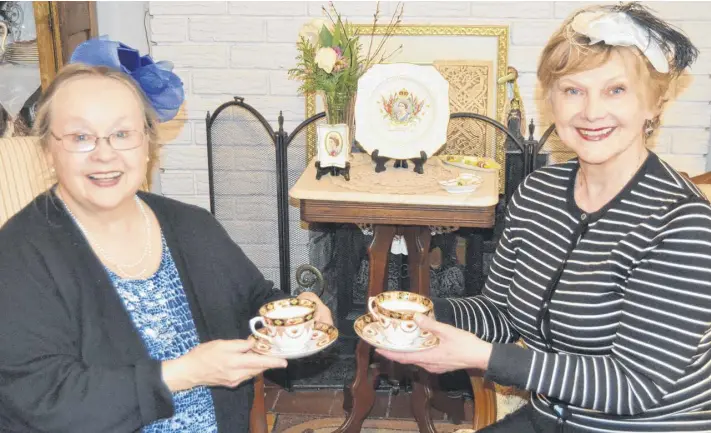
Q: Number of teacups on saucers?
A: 2